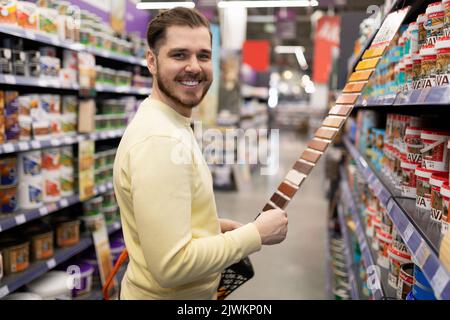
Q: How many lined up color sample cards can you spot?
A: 15